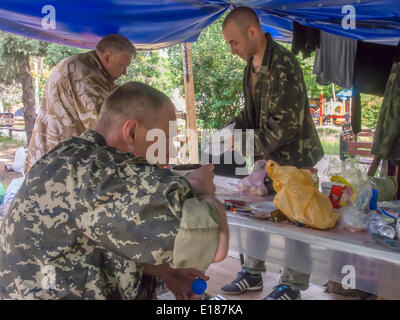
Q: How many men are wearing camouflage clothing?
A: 3